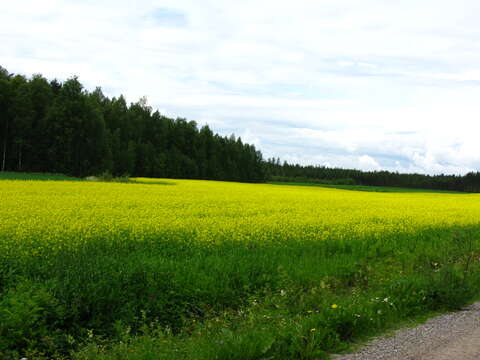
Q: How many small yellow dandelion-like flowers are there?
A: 3